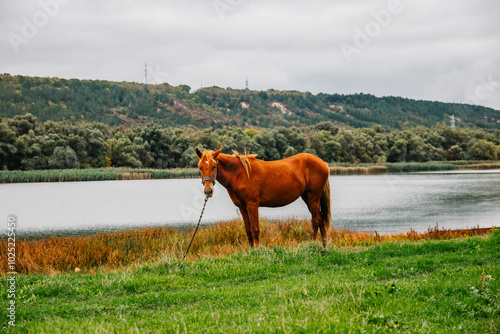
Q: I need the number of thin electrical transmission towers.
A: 3